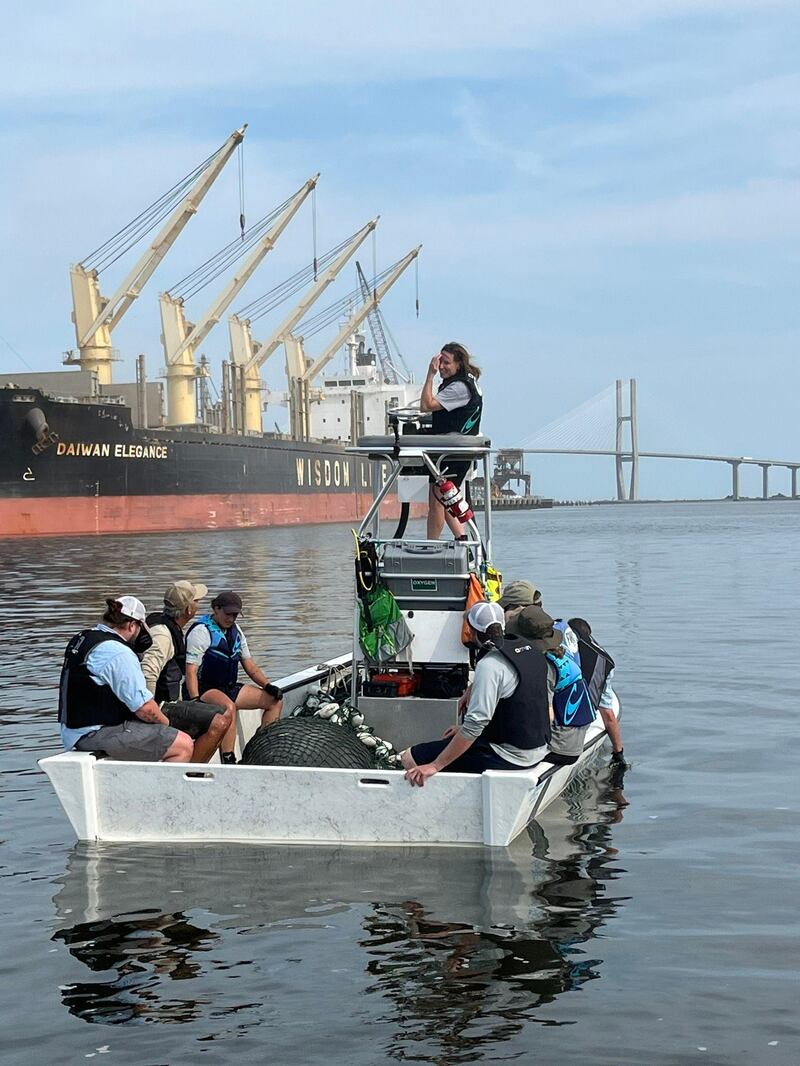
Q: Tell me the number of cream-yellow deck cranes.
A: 4